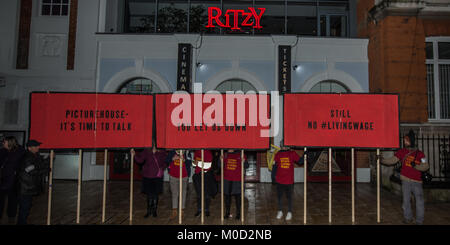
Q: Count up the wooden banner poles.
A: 12